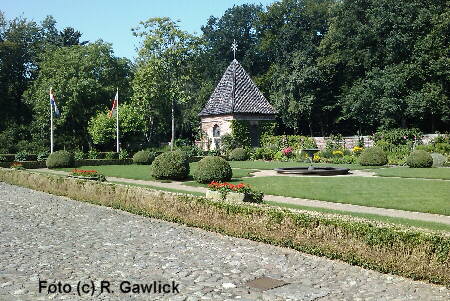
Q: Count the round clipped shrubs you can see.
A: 7